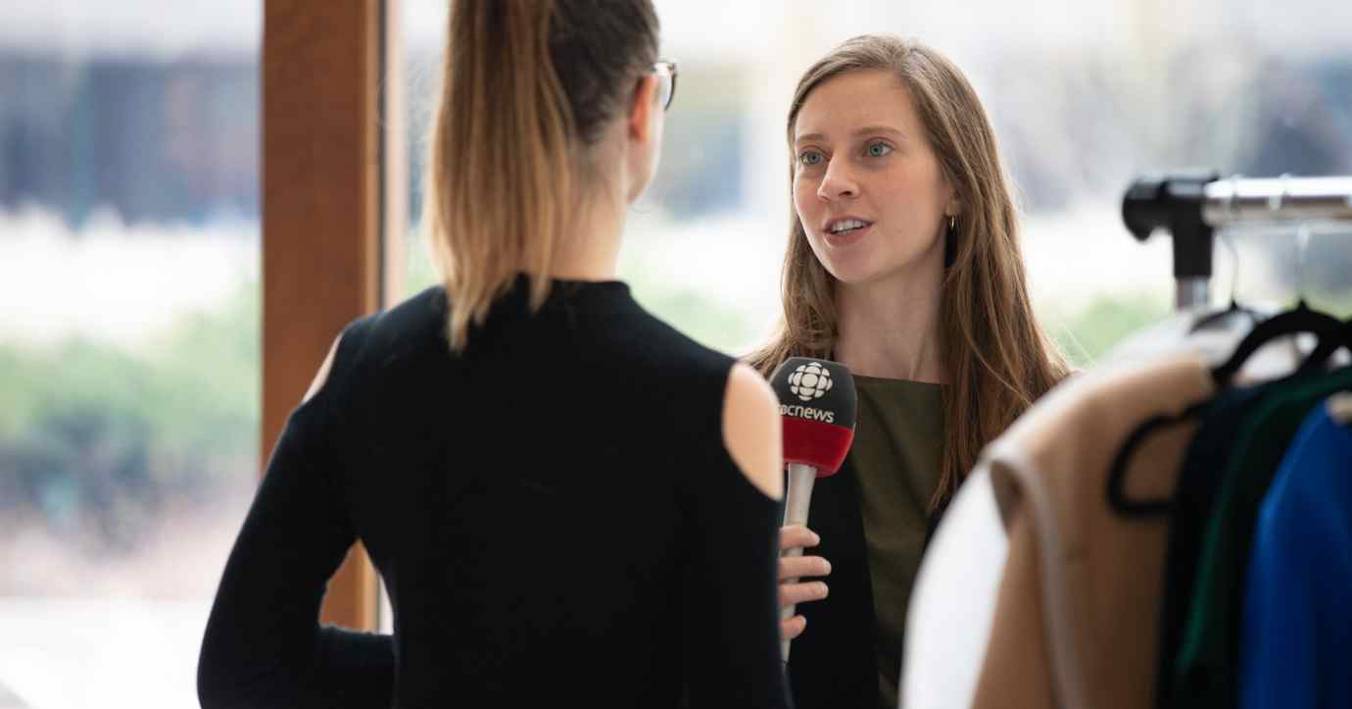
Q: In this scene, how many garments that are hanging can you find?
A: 5